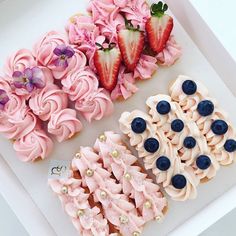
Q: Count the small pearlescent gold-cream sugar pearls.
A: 12